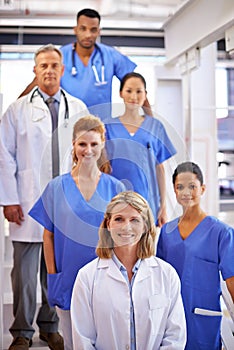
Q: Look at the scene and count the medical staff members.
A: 6